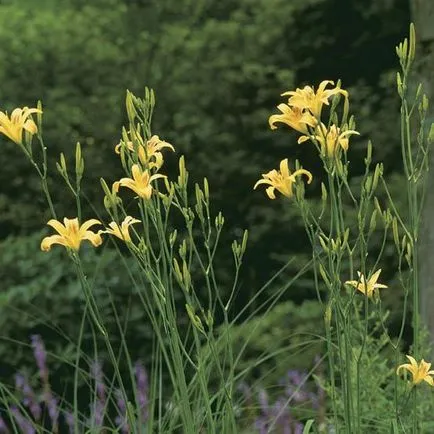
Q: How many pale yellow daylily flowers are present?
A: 11